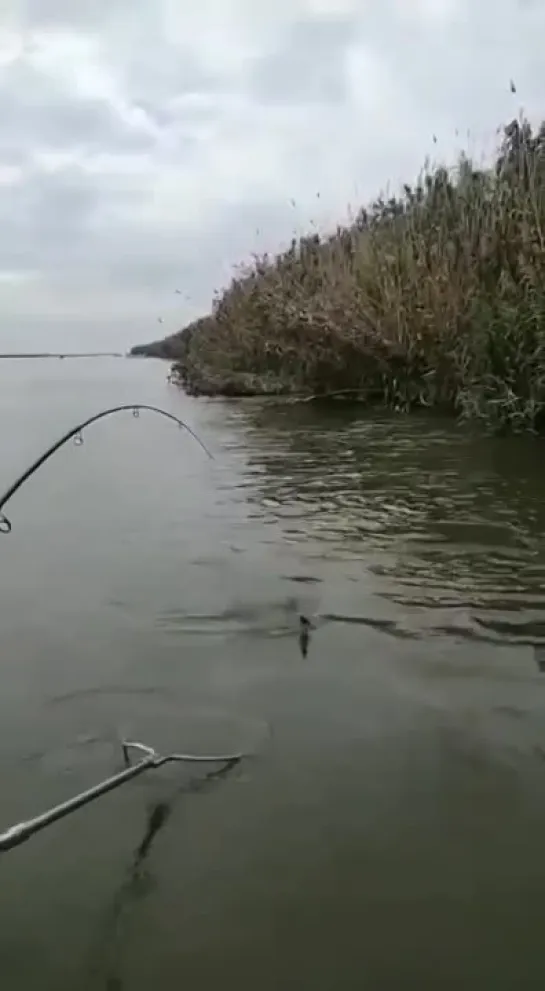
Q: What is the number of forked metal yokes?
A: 1